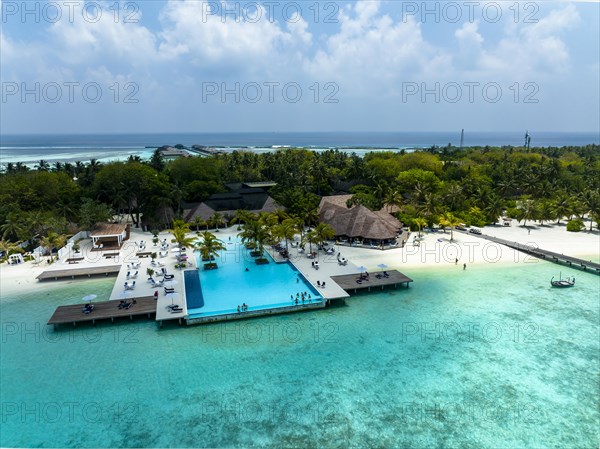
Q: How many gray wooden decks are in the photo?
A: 3